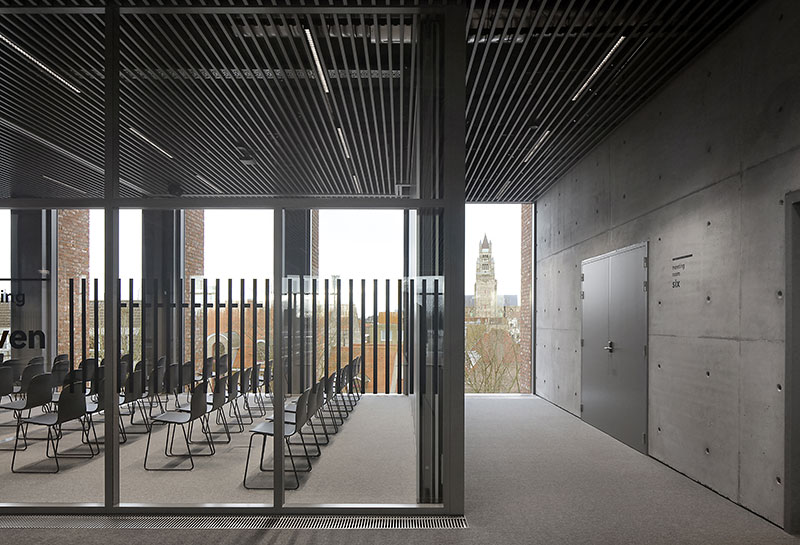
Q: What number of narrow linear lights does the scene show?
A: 10